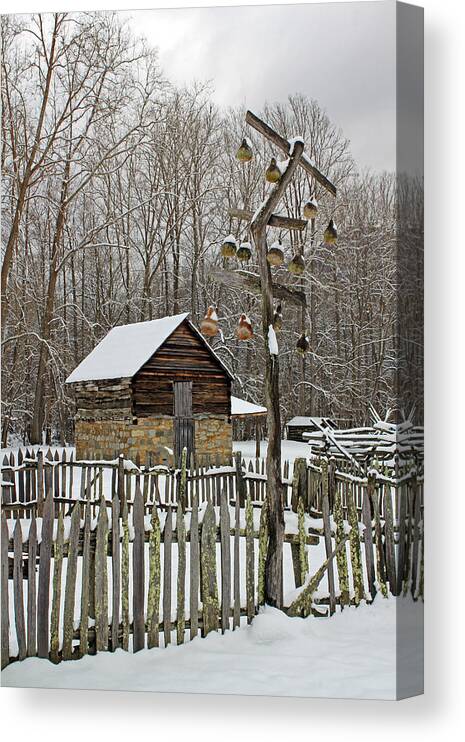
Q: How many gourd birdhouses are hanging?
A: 12